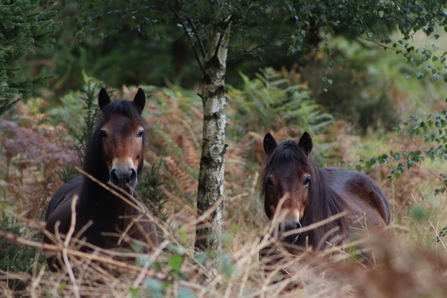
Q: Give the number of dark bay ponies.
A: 2